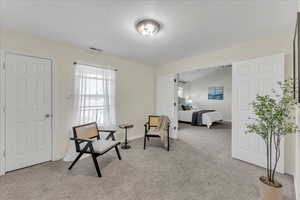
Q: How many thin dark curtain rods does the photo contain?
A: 1